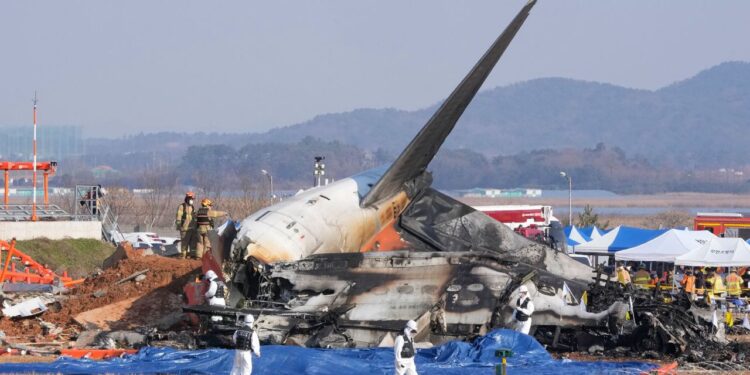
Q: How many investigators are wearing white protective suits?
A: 4